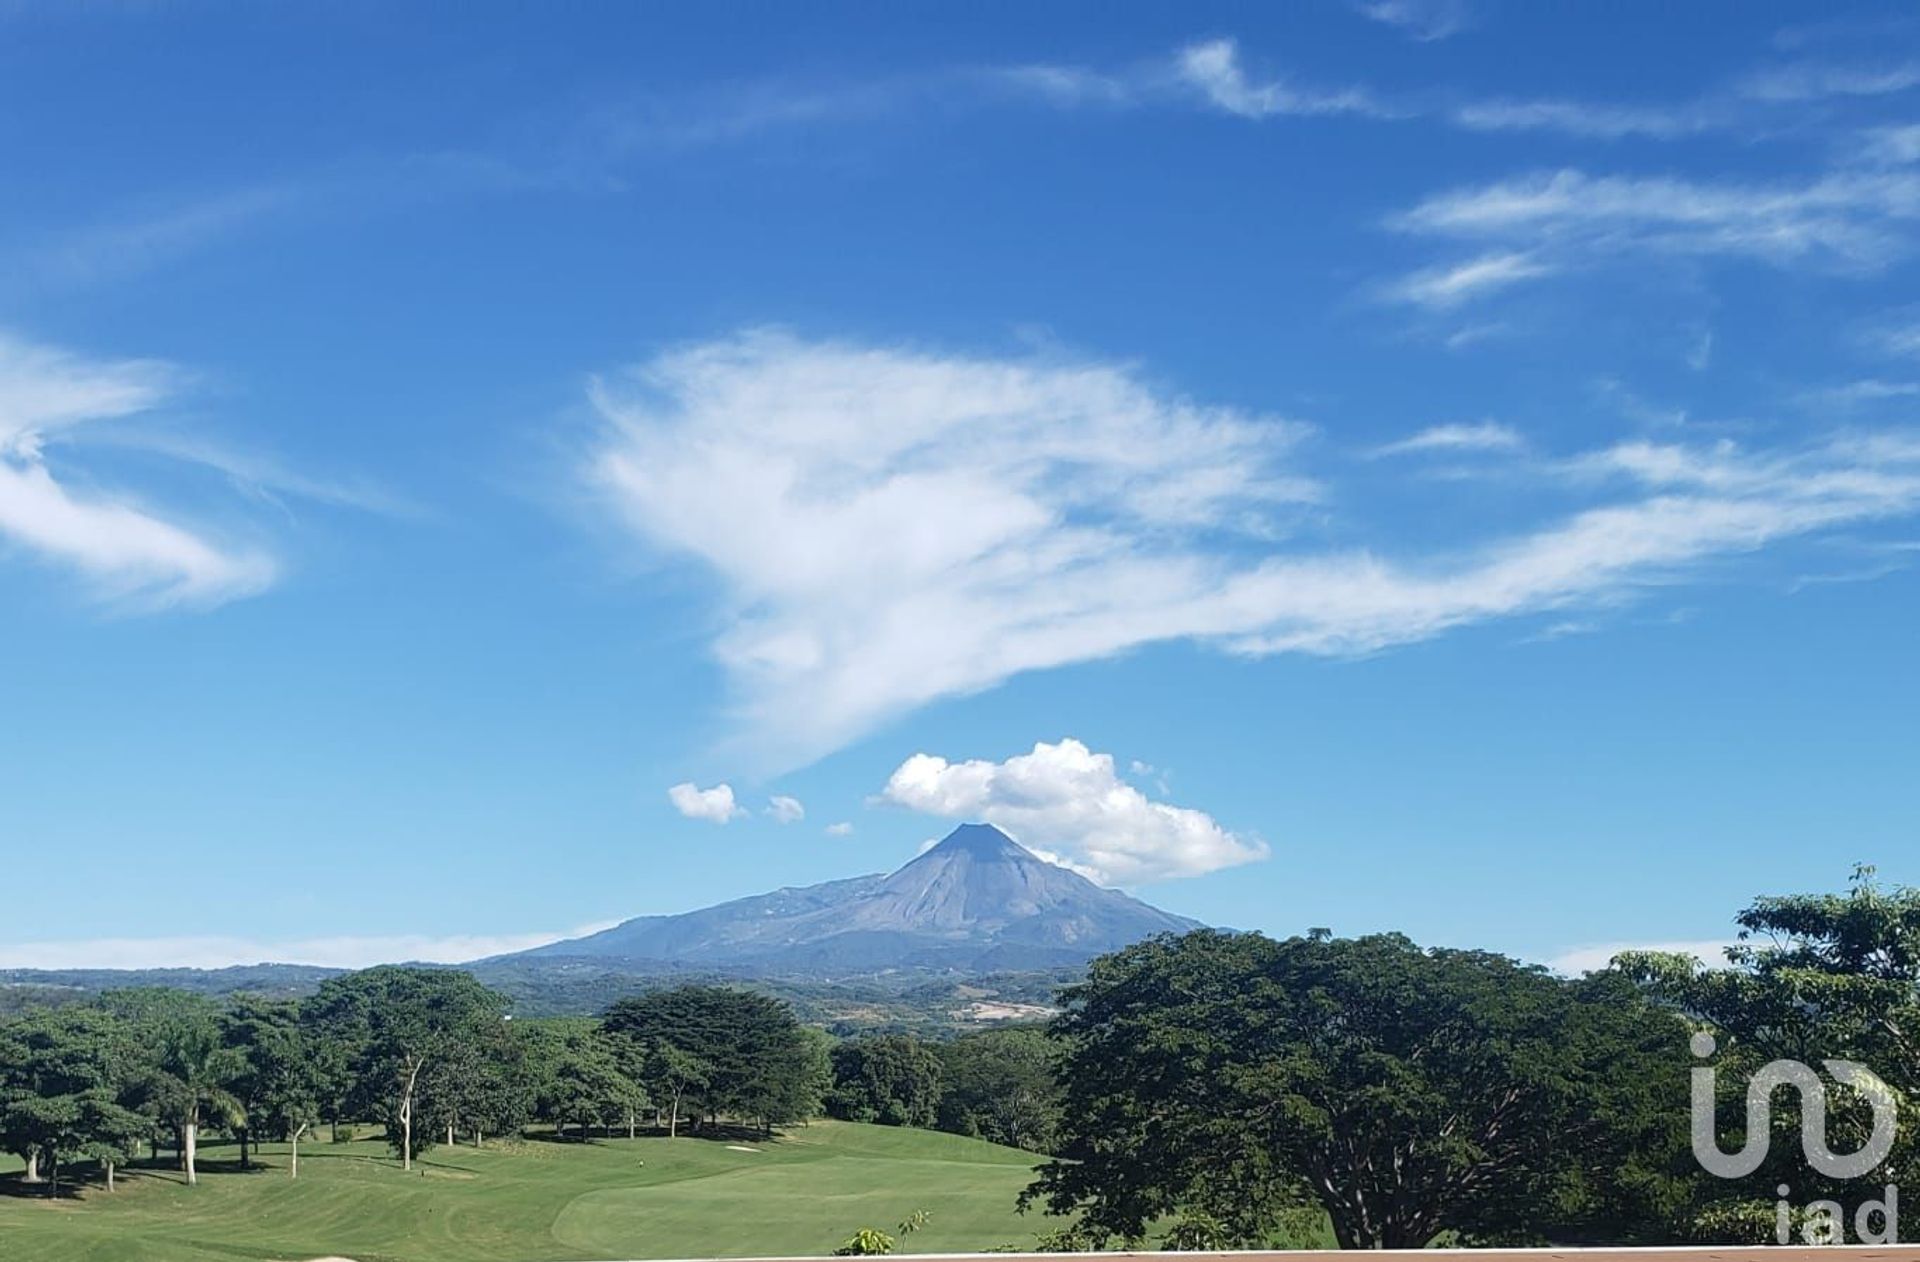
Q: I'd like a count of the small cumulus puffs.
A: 3